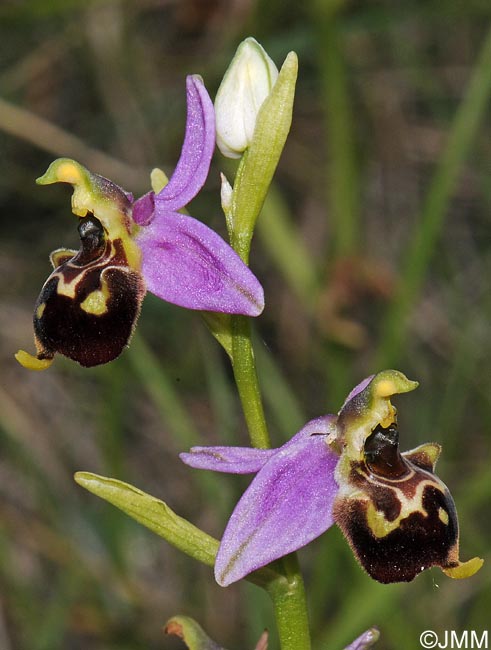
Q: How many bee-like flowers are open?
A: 2